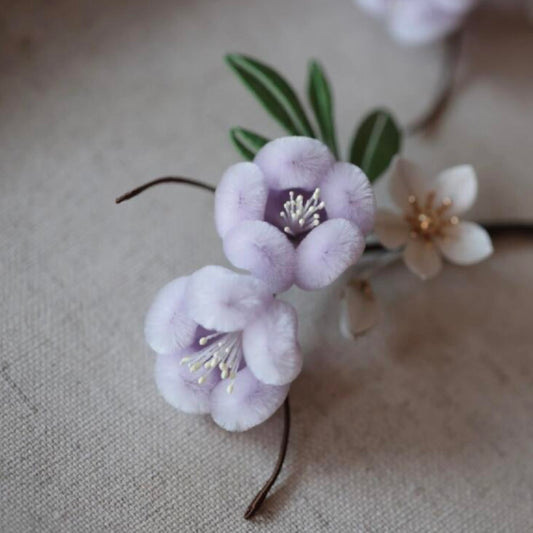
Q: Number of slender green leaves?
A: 4